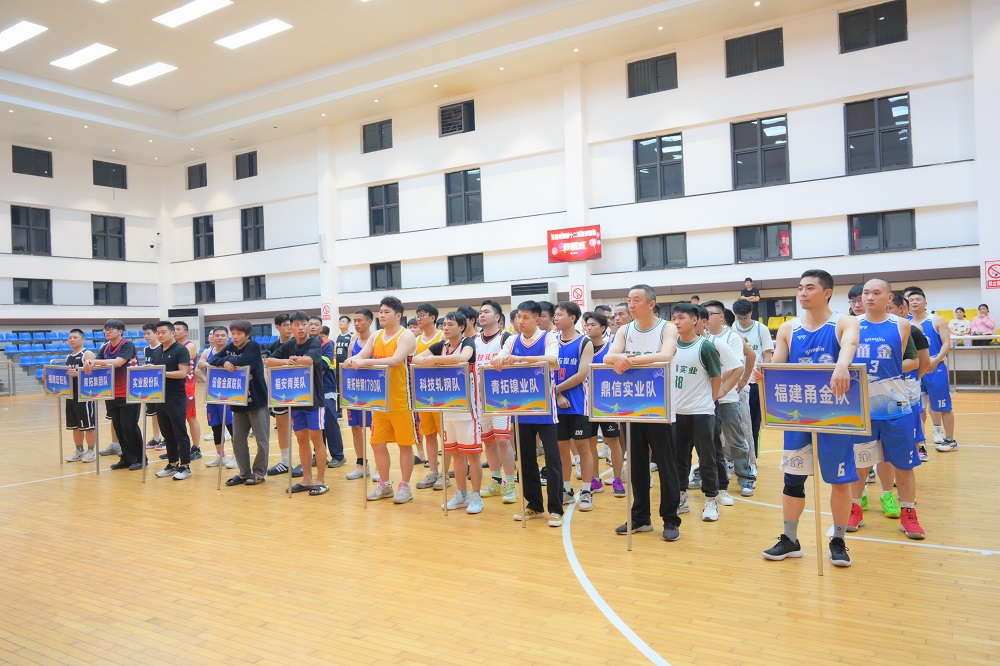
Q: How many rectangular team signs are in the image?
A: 10